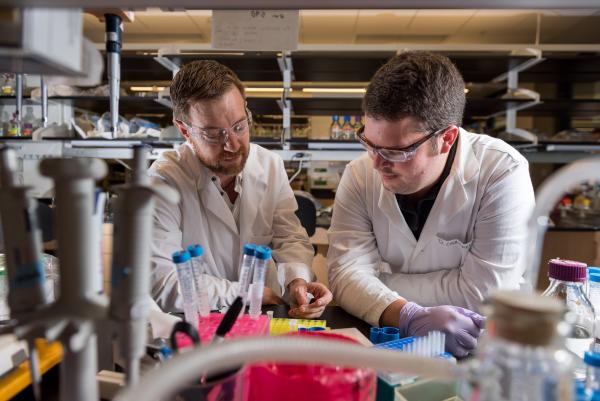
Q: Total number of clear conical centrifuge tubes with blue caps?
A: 4